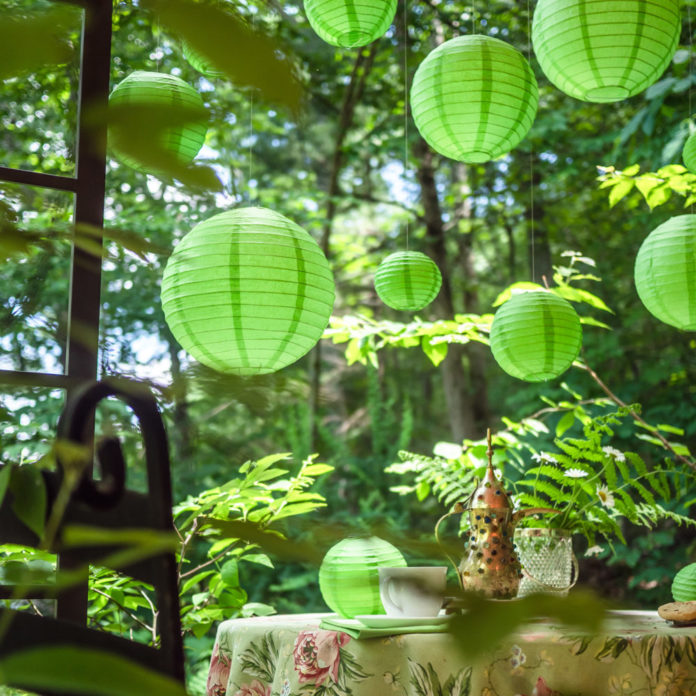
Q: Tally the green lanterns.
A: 12